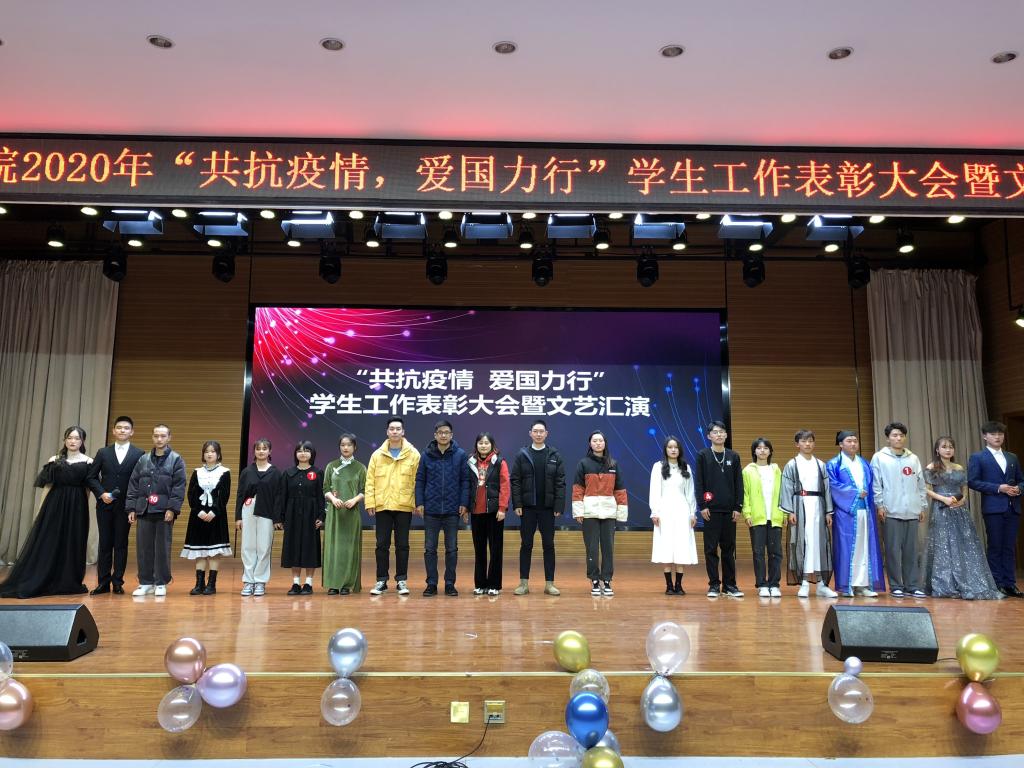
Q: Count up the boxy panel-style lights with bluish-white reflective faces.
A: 9